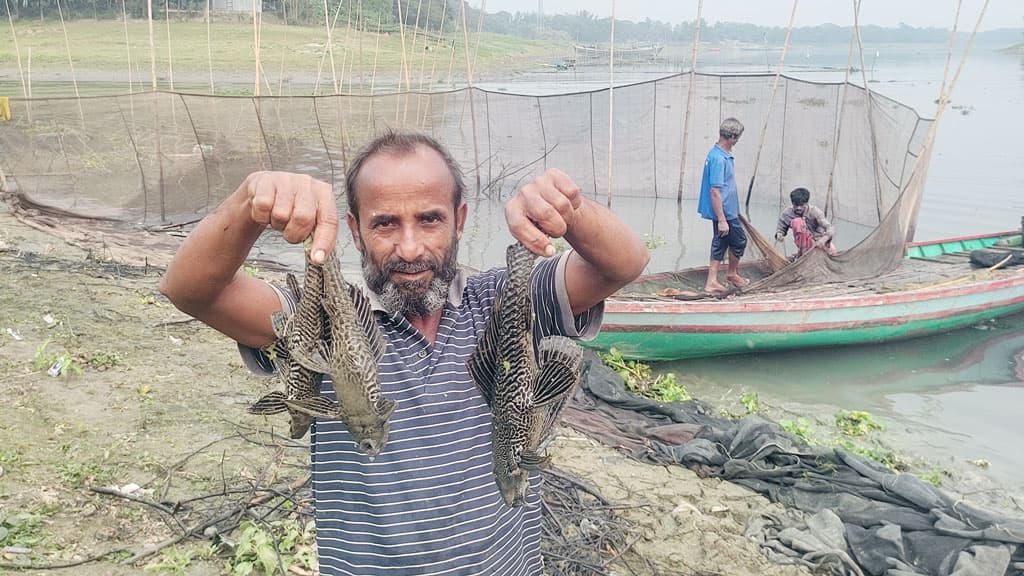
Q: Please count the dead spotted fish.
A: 3